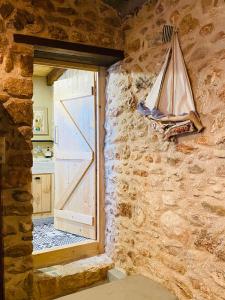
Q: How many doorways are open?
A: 1